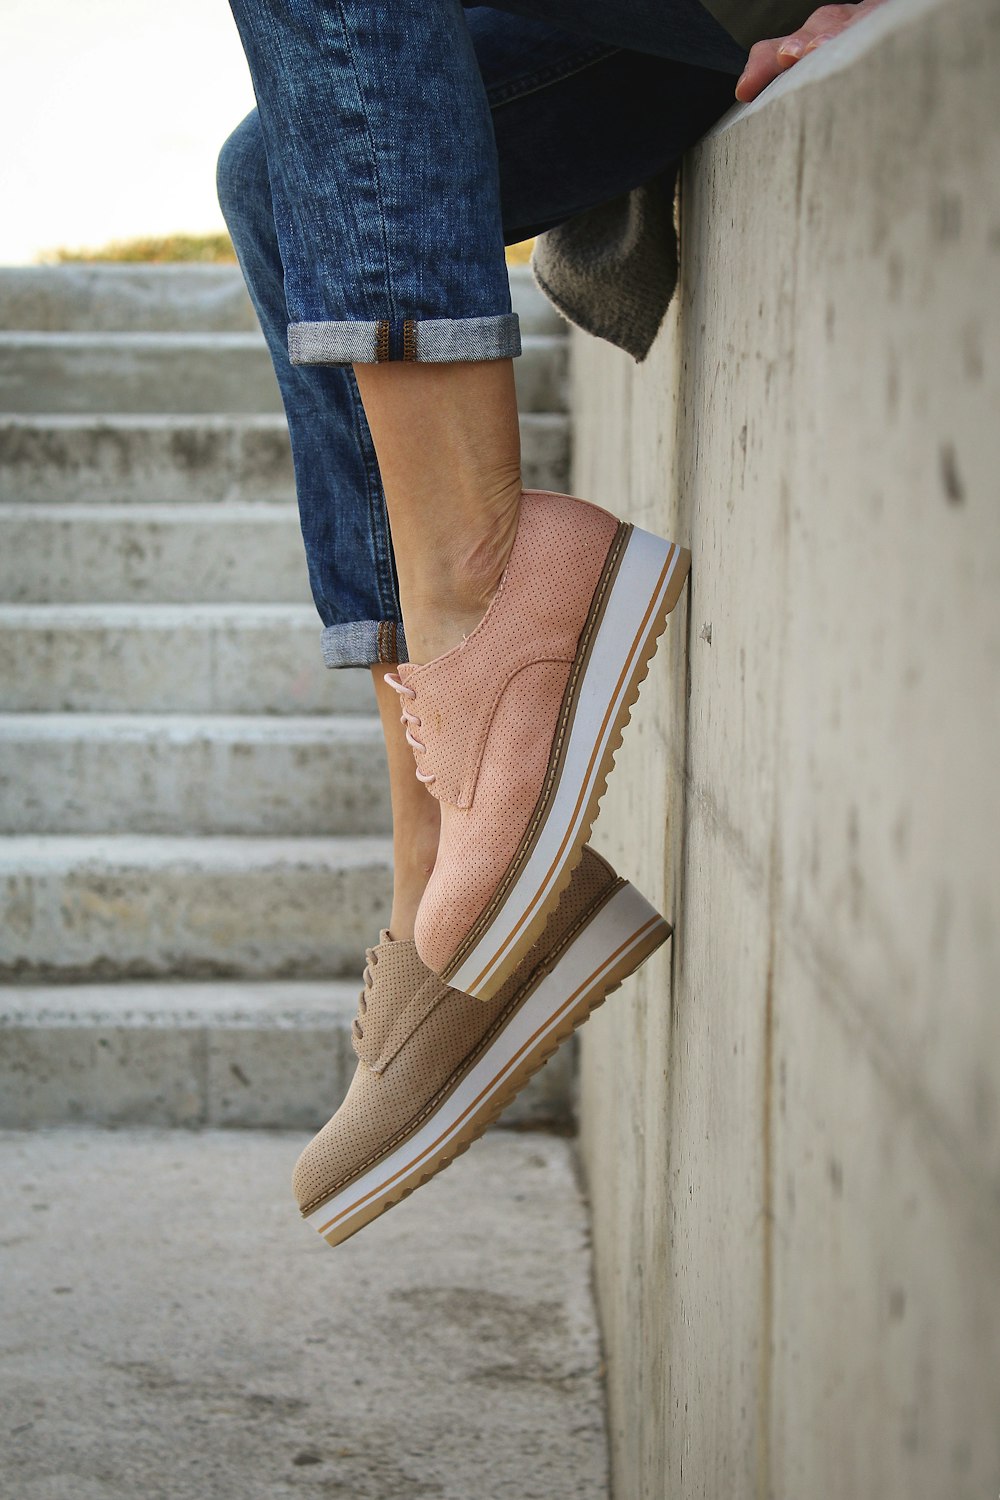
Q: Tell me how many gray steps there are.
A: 8